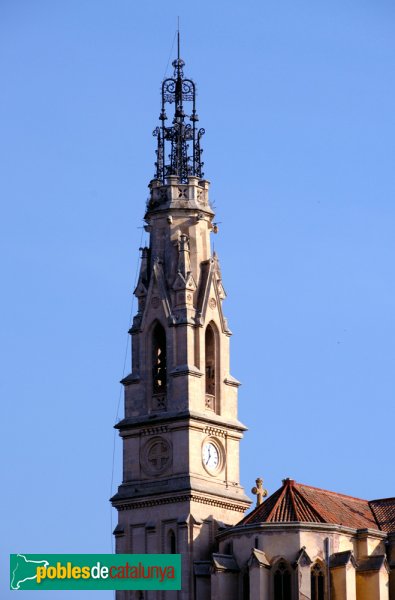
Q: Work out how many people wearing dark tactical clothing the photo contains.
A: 0